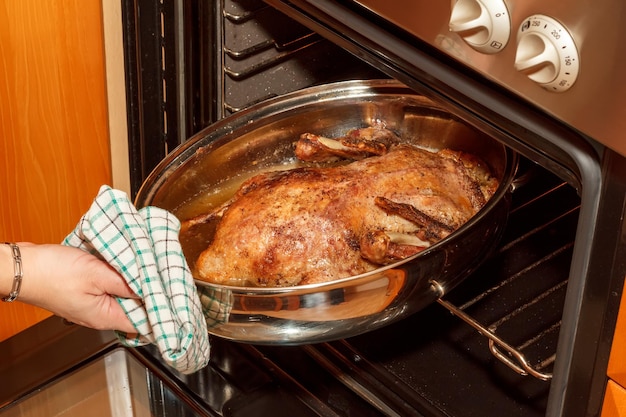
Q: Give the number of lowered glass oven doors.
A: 1